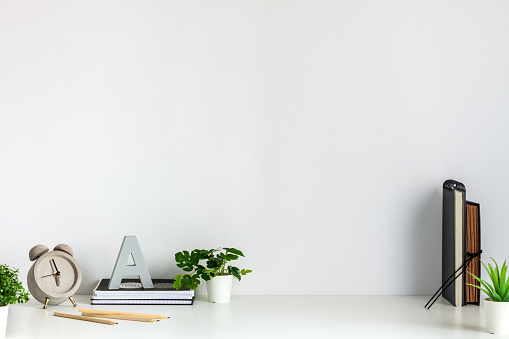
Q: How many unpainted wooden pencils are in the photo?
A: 3